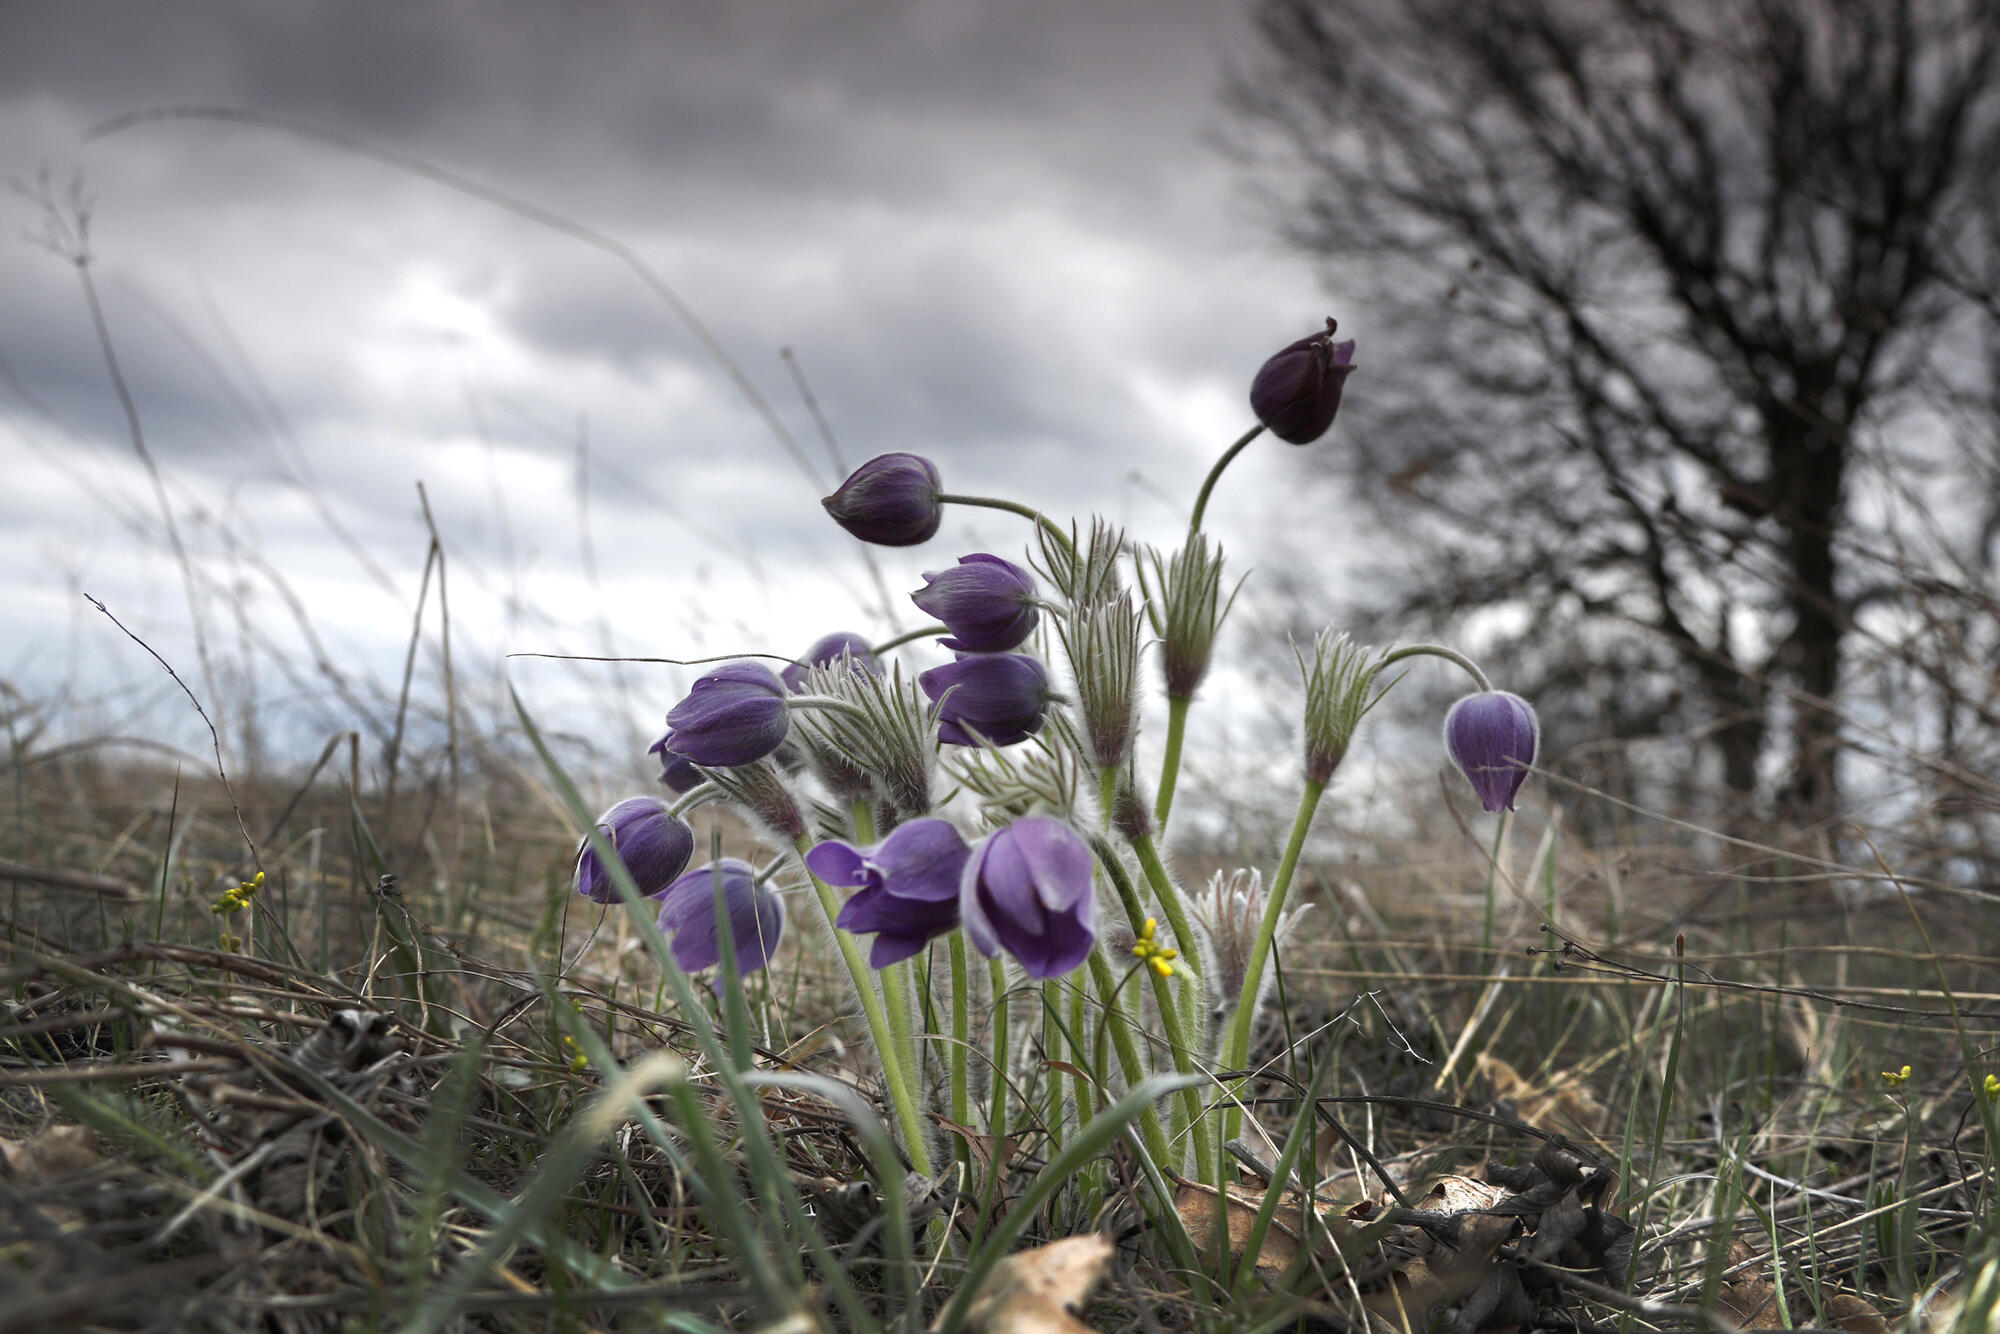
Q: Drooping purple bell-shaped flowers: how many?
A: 12